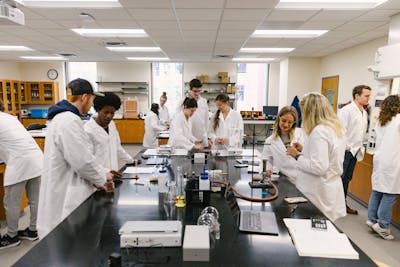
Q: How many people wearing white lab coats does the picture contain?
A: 12